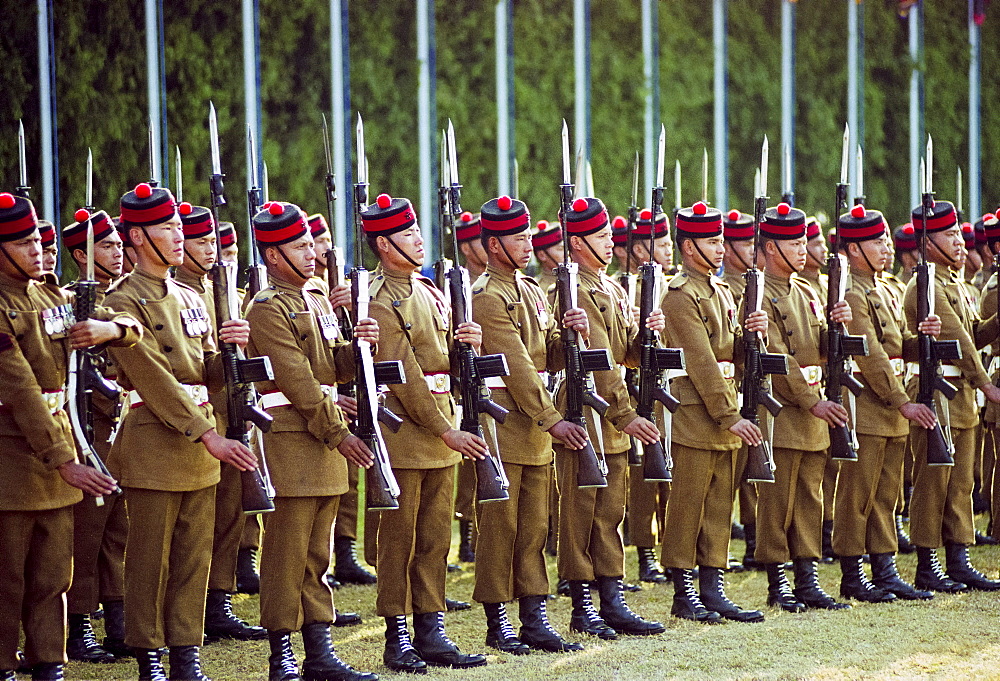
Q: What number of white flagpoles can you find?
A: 13